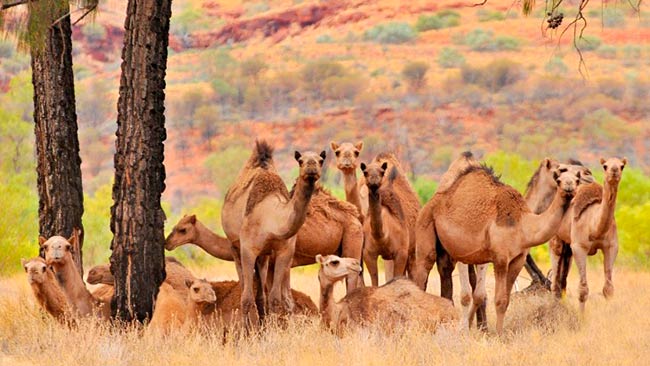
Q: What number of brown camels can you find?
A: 12